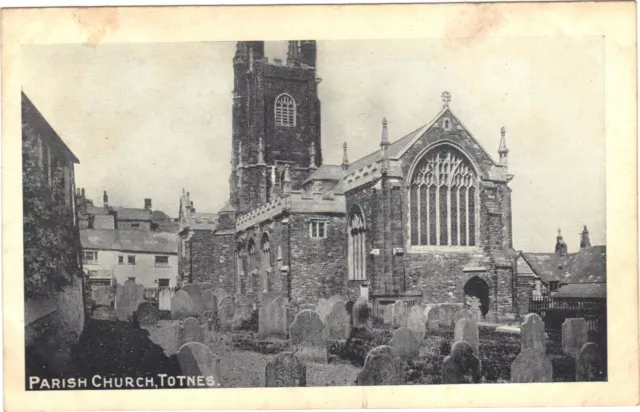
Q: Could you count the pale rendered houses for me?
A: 1